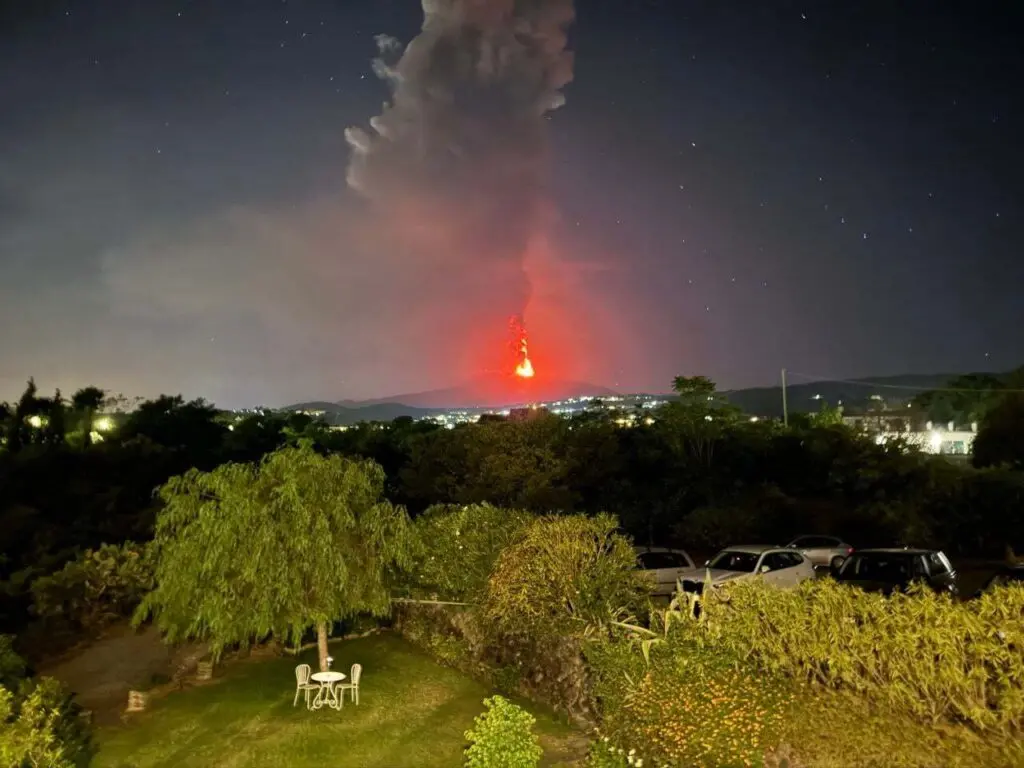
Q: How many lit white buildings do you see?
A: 1